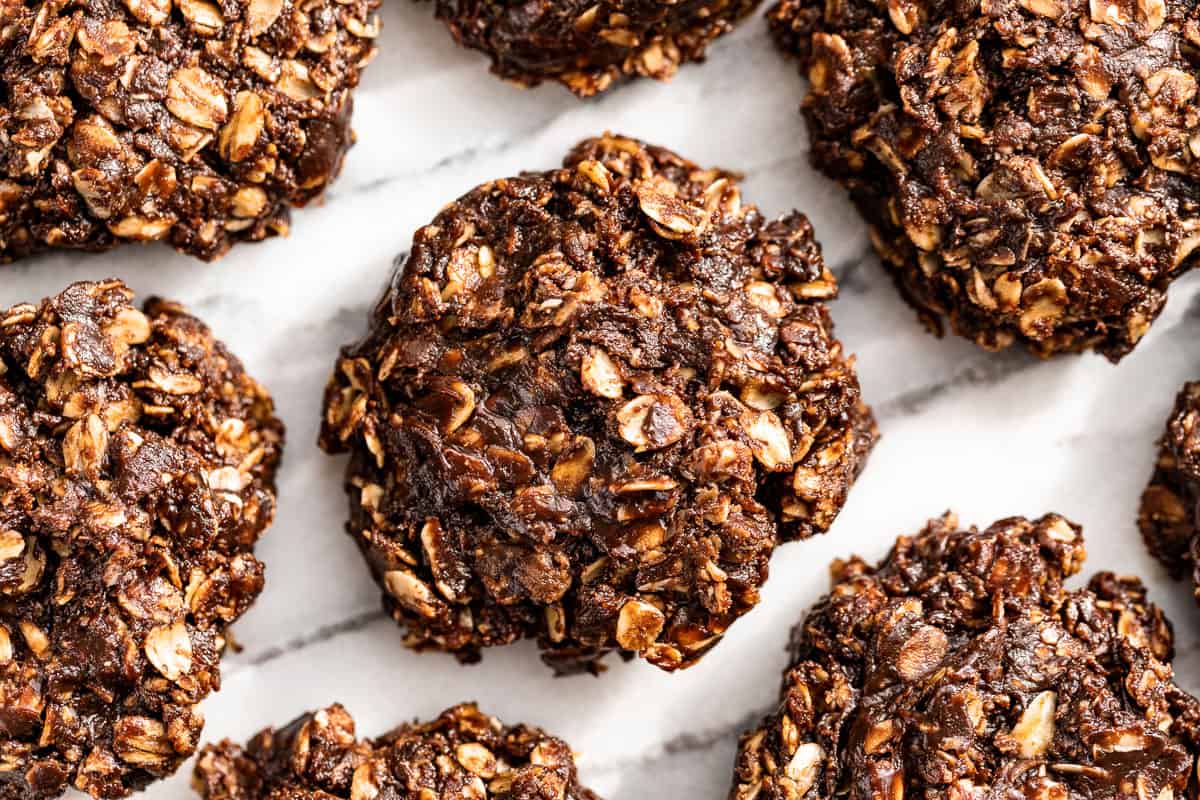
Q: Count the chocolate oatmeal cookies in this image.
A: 8